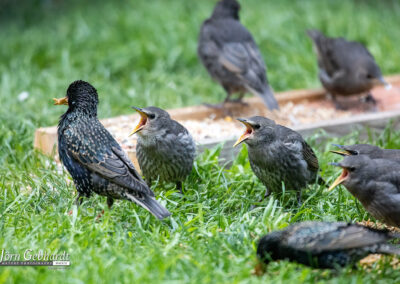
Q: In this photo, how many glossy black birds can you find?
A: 2